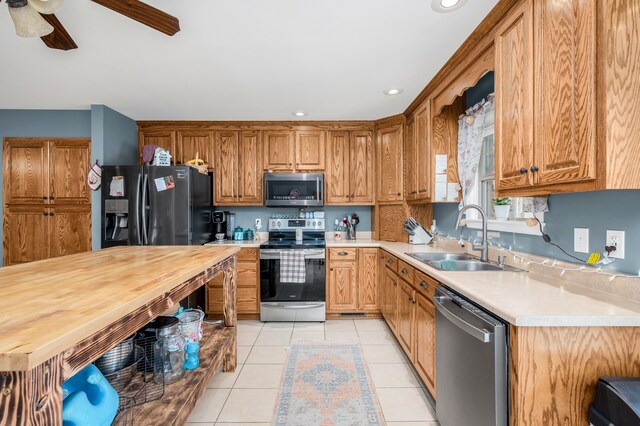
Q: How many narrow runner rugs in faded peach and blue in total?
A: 1